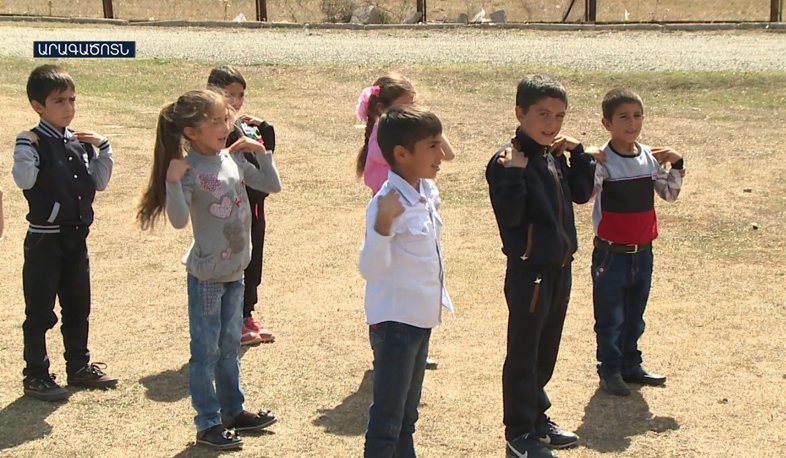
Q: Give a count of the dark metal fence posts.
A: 5